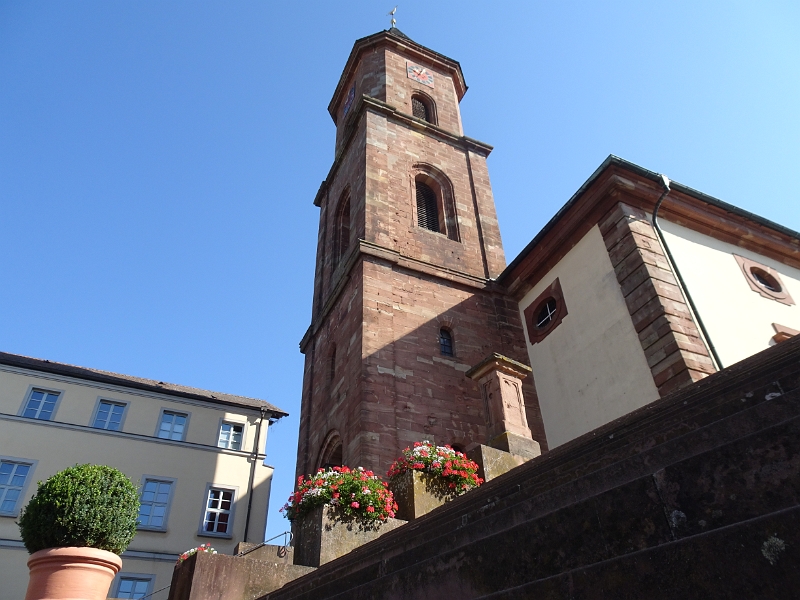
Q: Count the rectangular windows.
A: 8